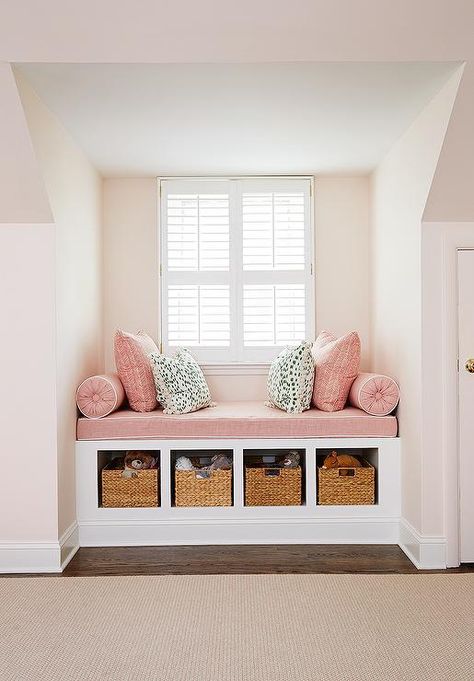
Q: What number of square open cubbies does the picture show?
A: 4